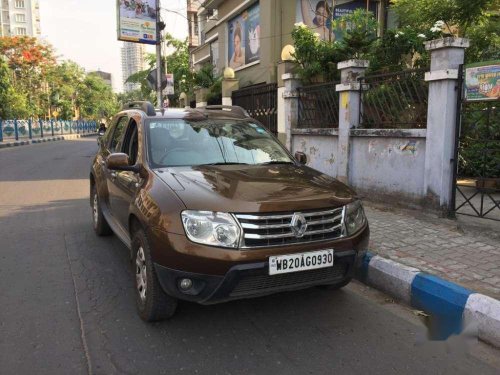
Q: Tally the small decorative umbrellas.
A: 0